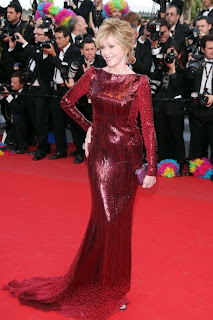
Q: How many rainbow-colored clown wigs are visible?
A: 6